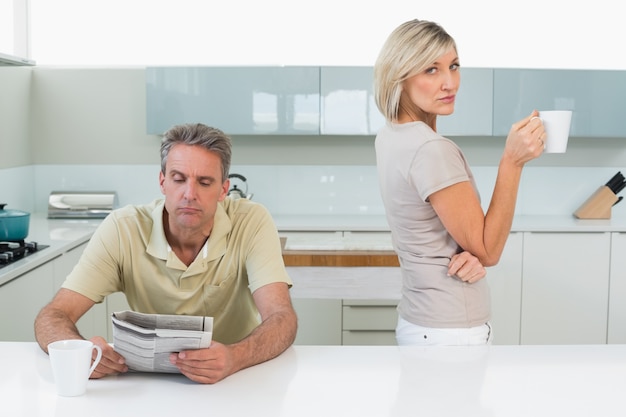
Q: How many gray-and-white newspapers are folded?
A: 1